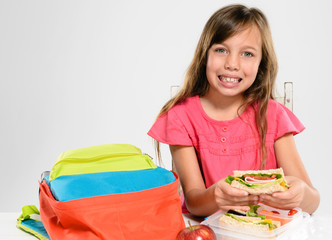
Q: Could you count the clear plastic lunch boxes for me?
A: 1